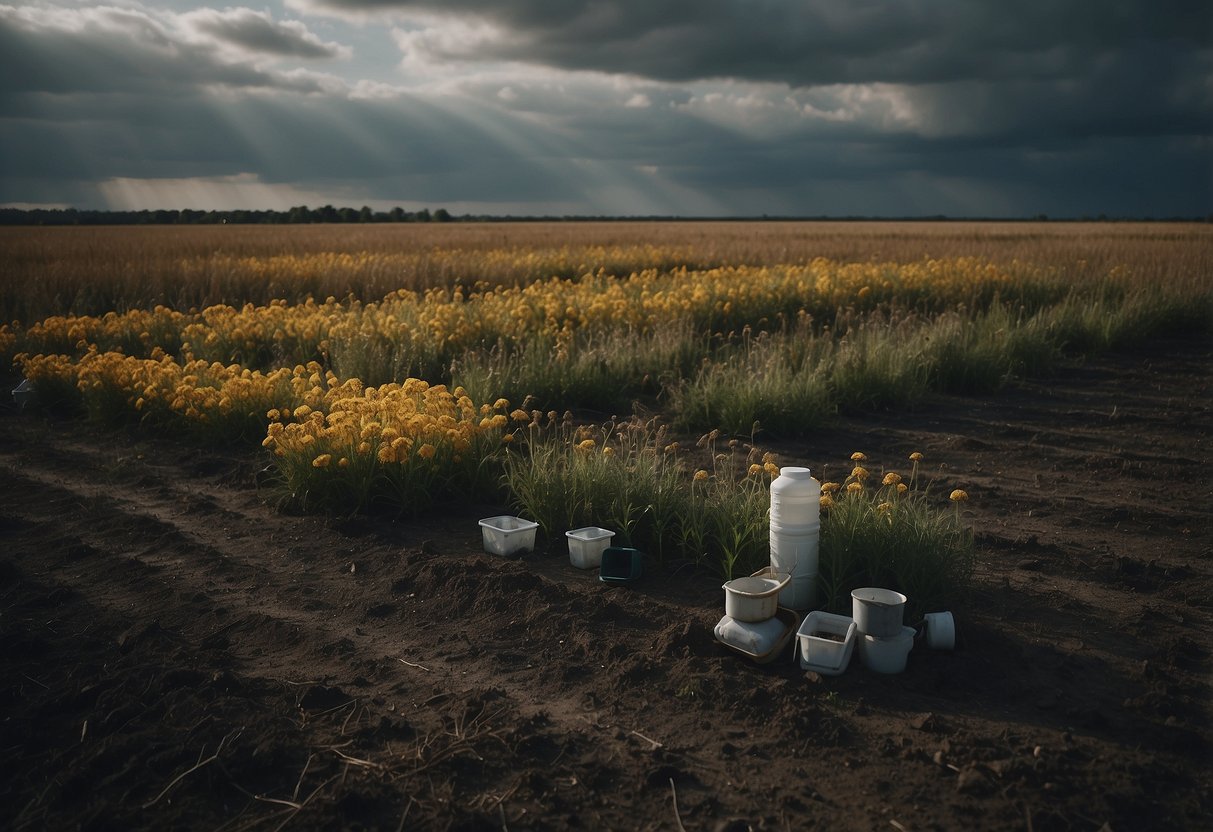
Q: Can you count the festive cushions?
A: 0